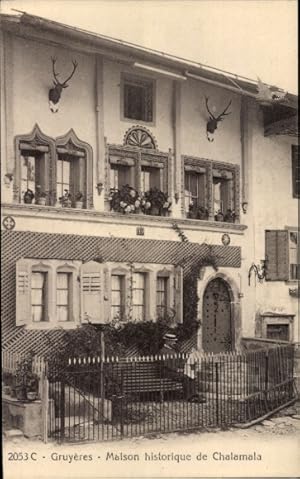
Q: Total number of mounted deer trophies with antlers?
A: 2